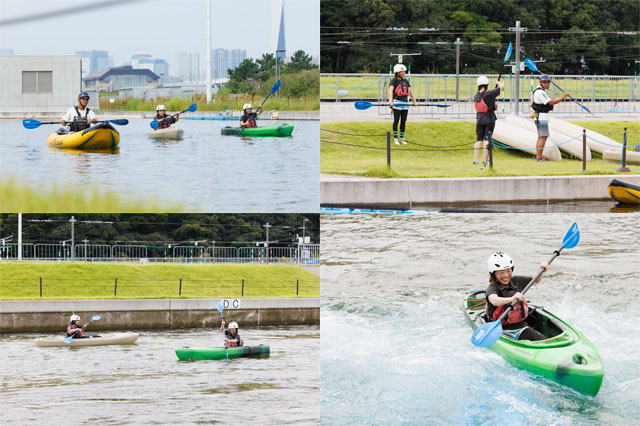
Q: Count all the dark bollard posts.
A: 9